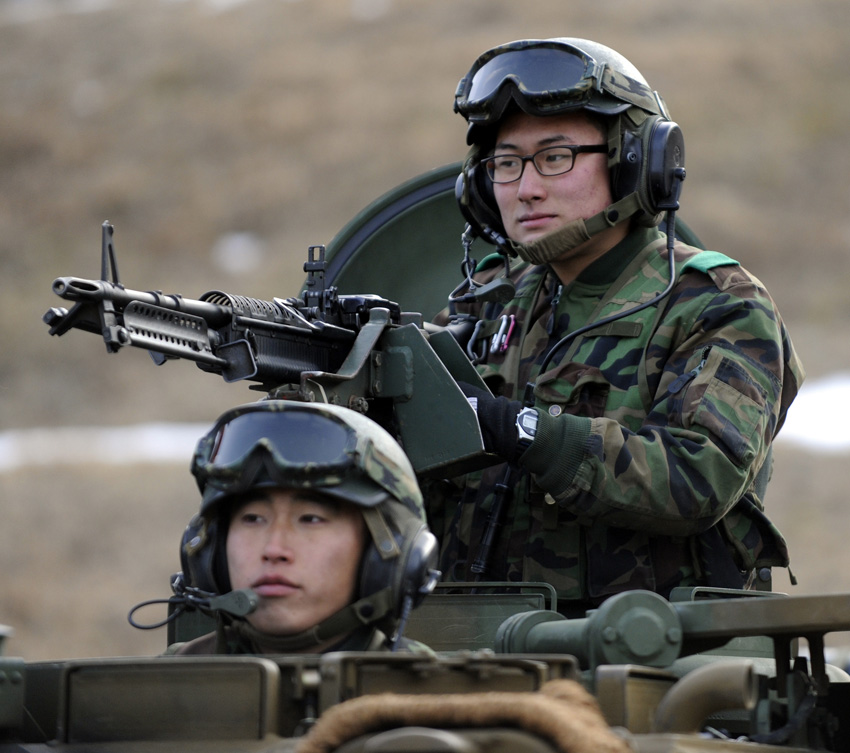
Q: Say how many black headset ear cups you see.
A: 4